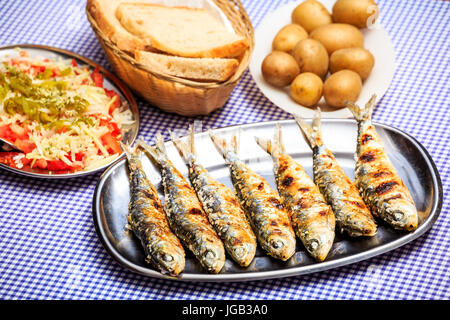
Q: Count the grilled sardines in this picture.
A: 7